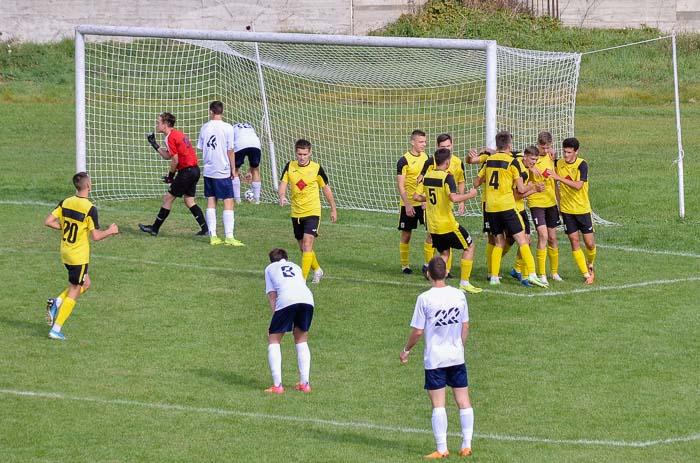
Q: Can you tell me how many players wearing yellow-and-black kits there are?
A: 10